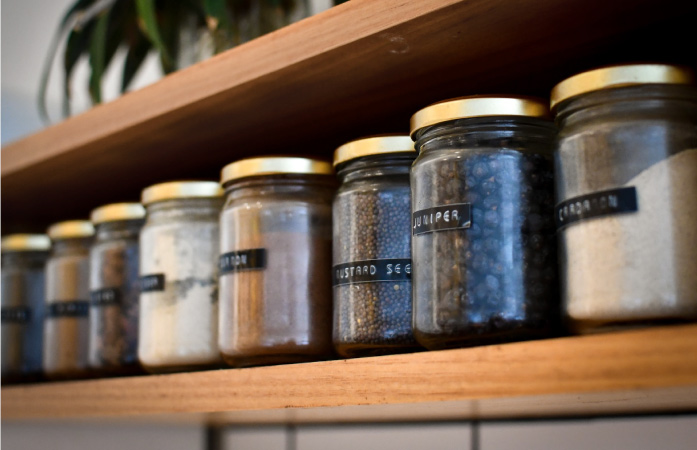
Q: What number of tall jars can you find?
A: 8